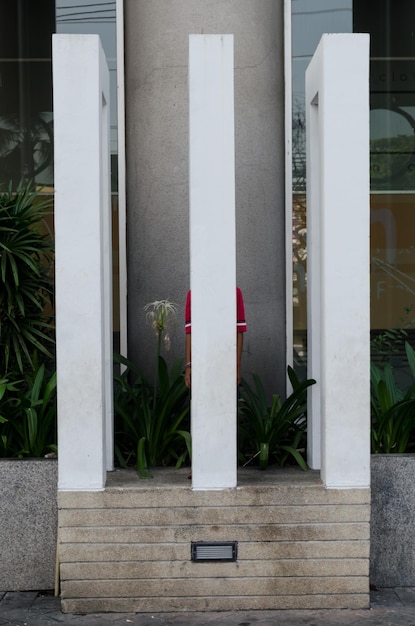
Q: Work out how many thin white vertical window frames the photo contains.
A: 2